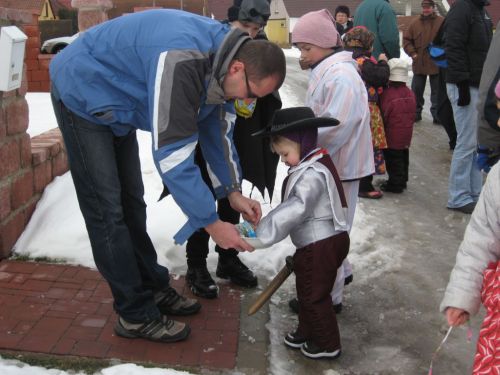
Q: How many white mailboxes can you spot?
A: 1